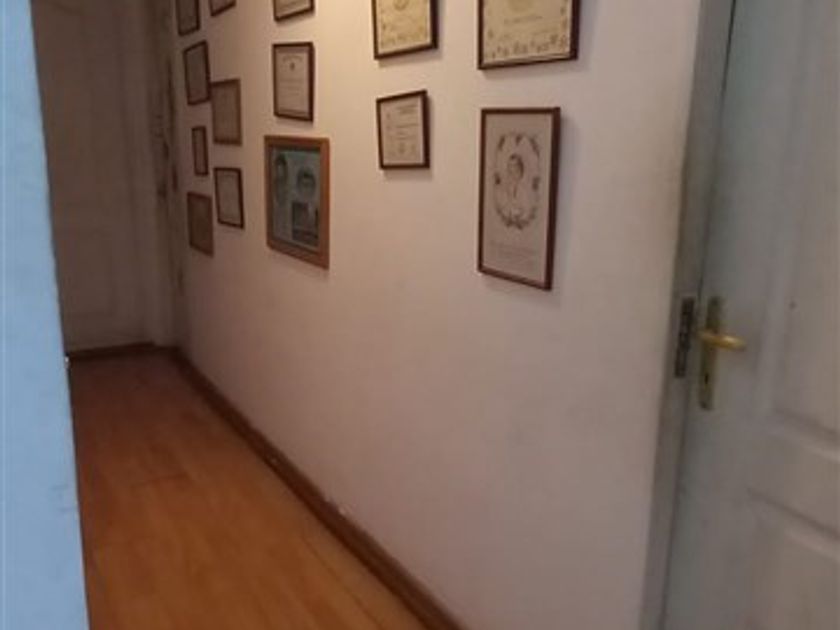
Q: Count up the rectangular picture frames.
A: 14